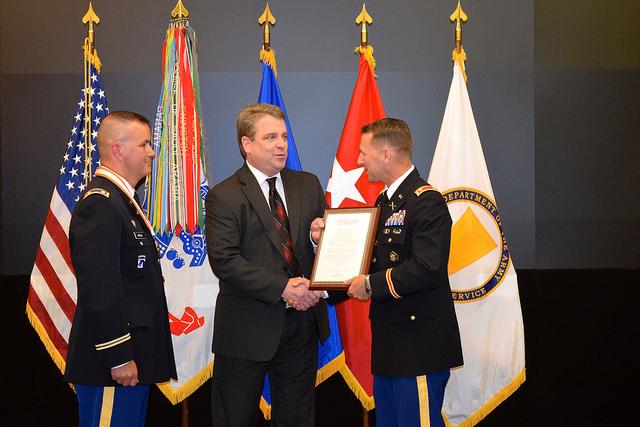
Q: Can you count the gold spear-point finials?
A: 5